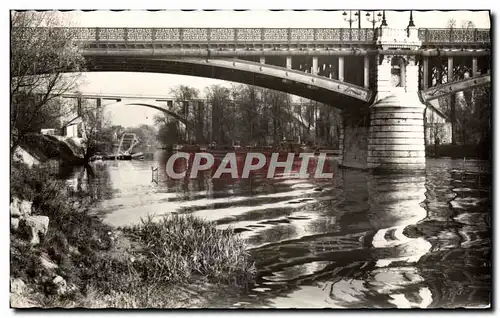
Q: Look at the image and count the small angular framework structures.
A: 1